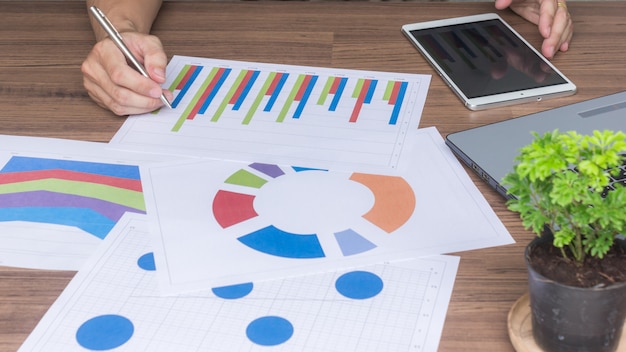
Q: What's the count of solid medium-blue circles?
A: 5